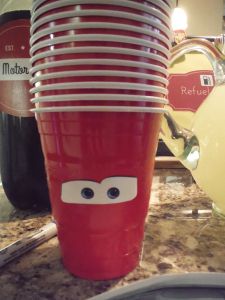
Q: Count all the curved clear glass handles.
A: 1